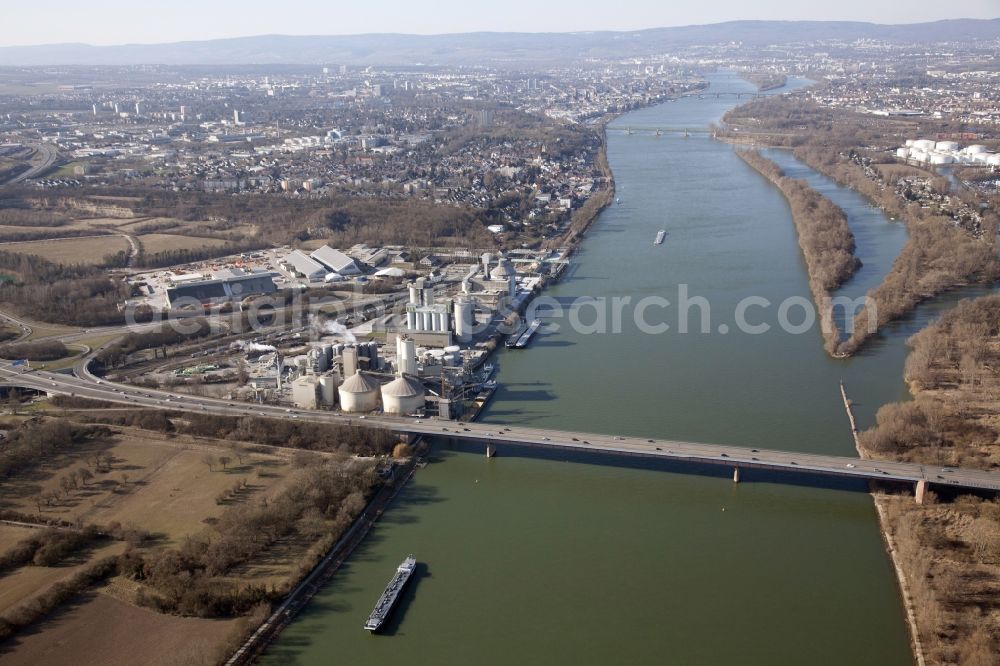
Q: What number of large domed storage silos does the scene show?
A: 2